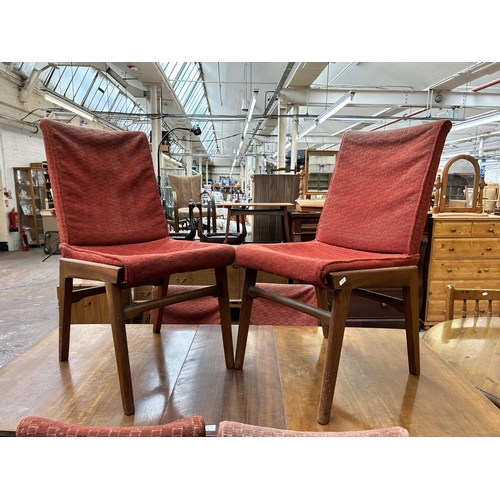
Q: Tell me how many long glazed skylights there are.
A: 2